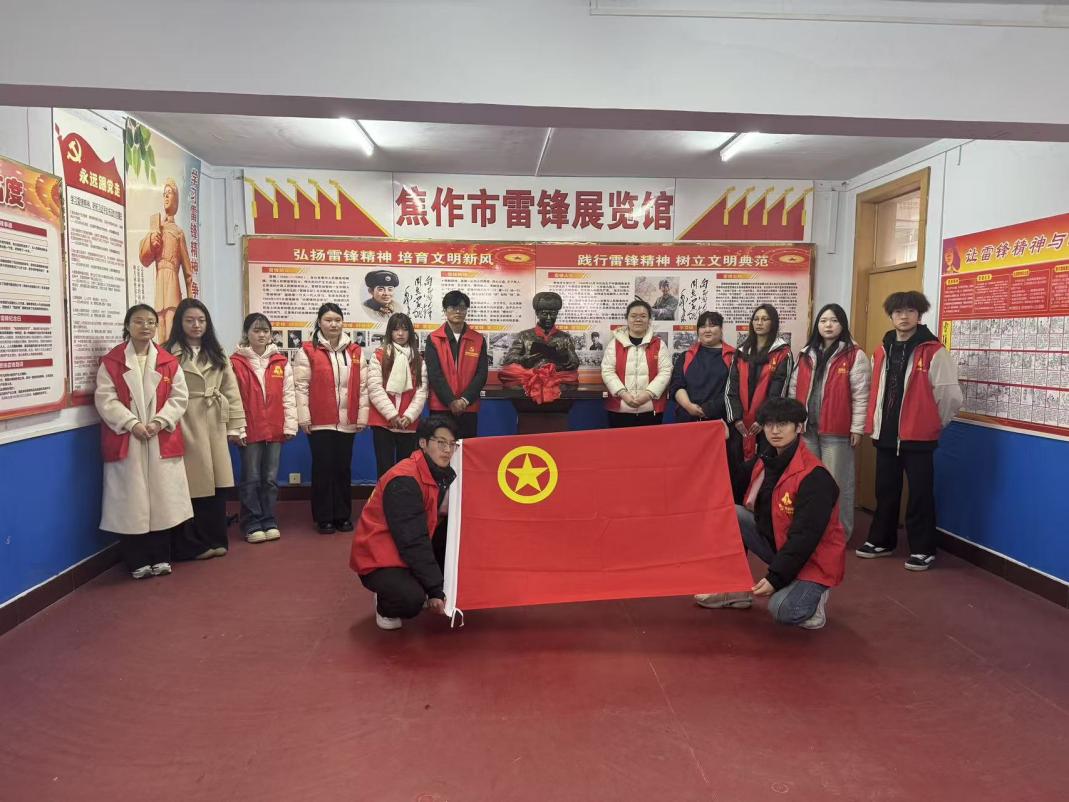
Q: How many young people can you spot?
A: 13